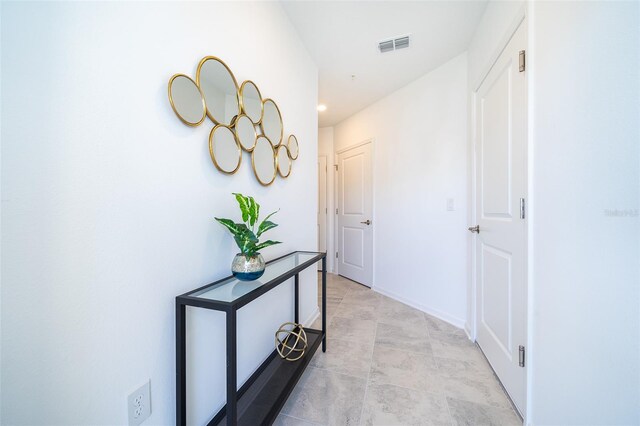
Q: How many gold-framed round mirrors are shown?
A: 9